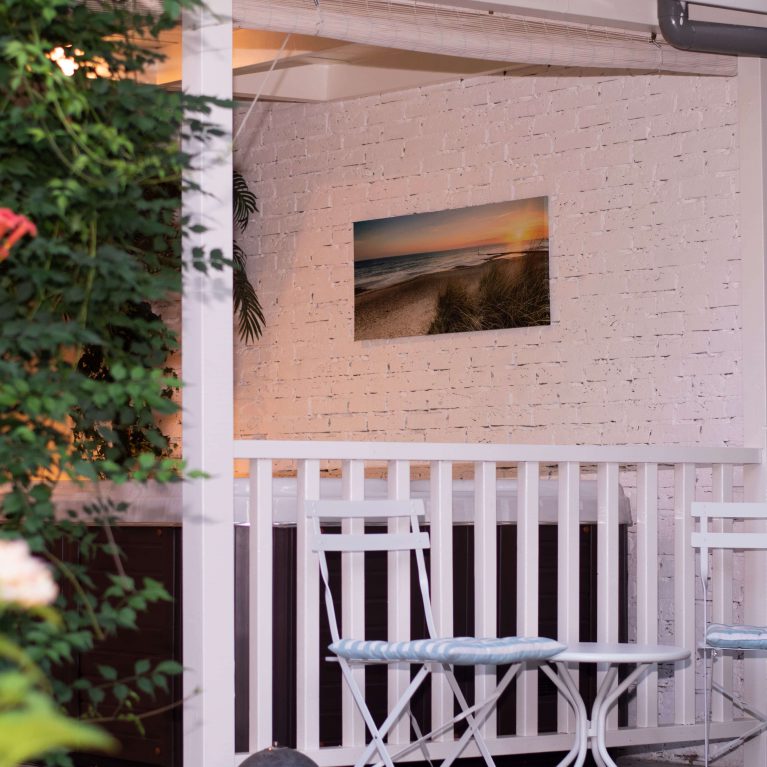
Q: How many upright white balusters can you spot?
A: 12